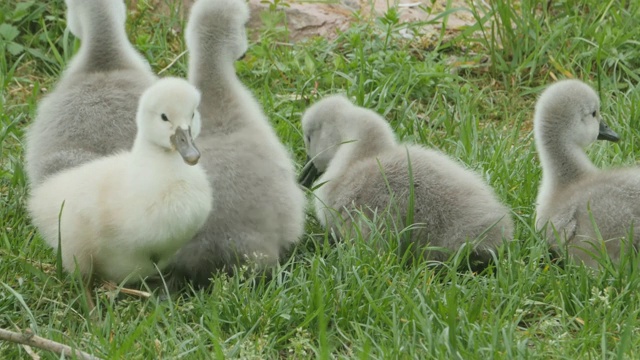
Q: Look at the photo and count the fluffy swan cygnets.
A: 5